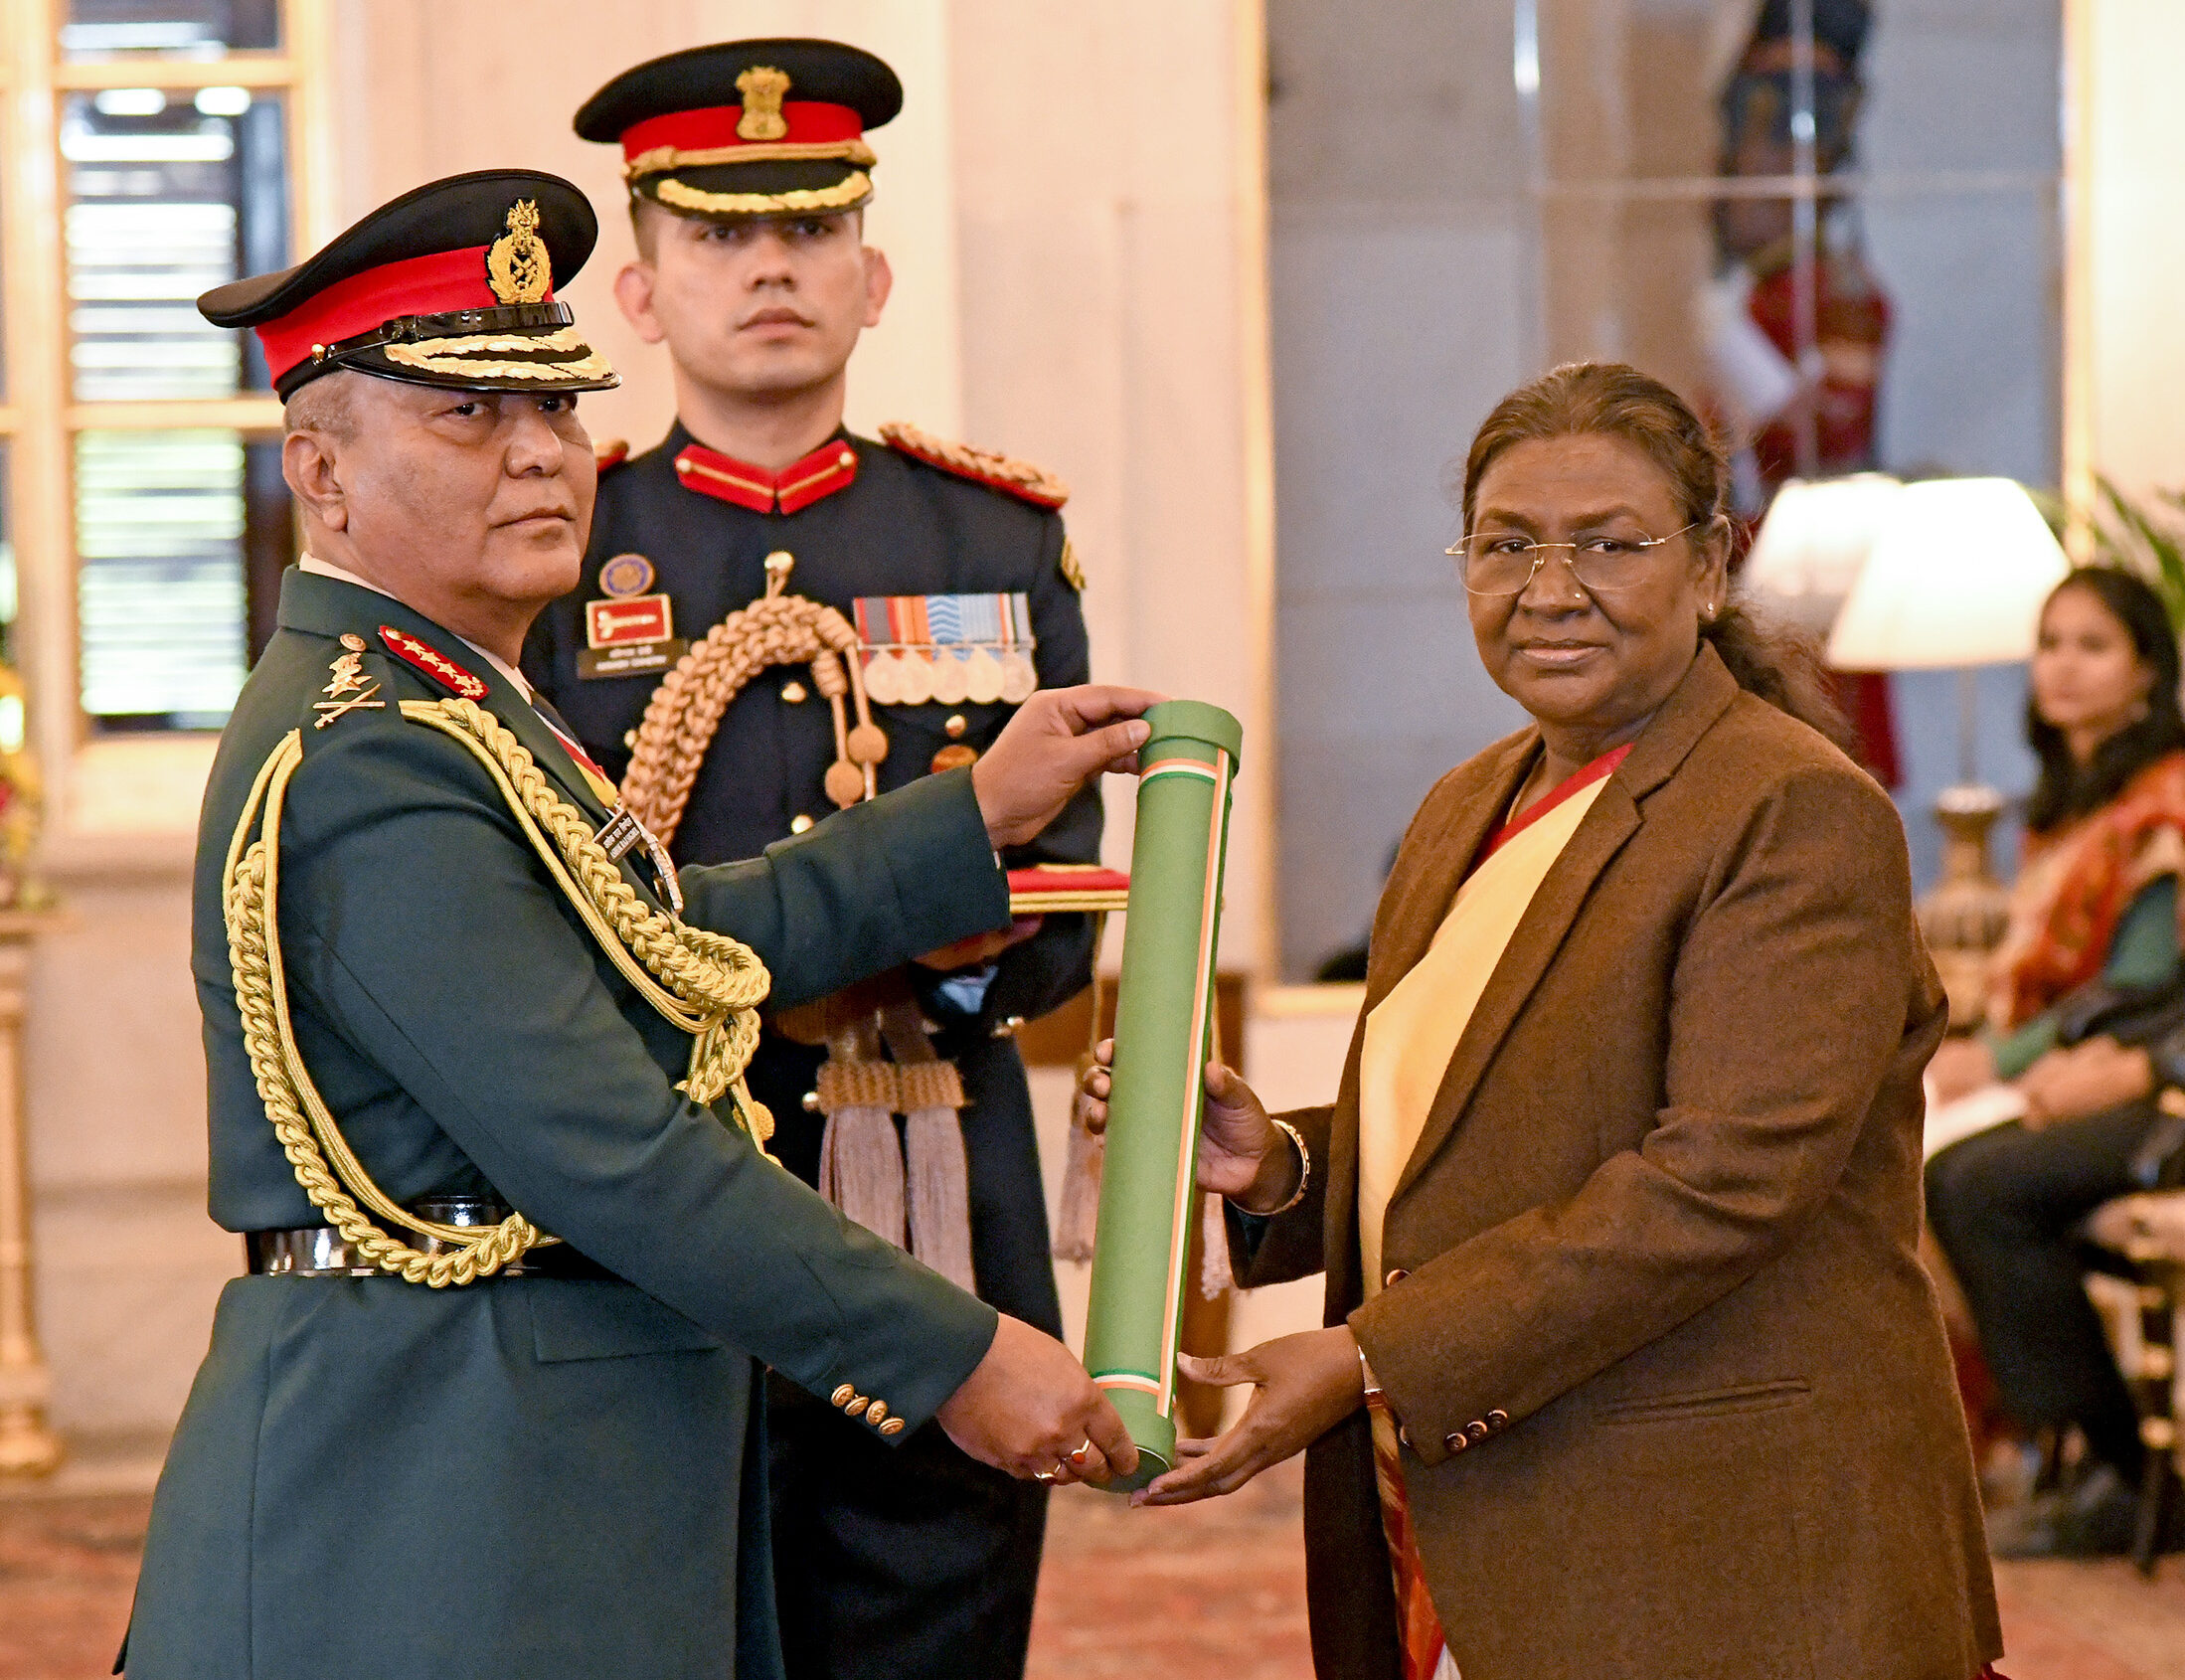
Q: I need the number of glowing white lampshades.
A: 2